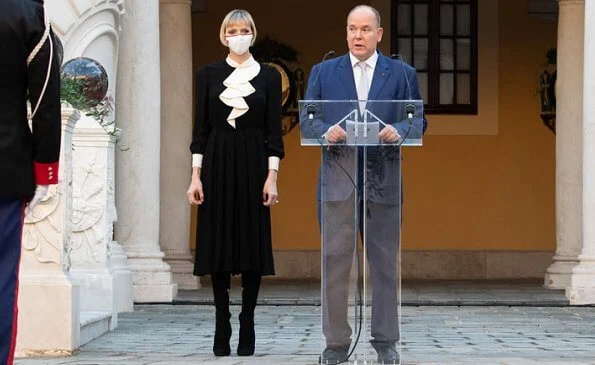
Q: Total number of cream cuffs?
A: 2